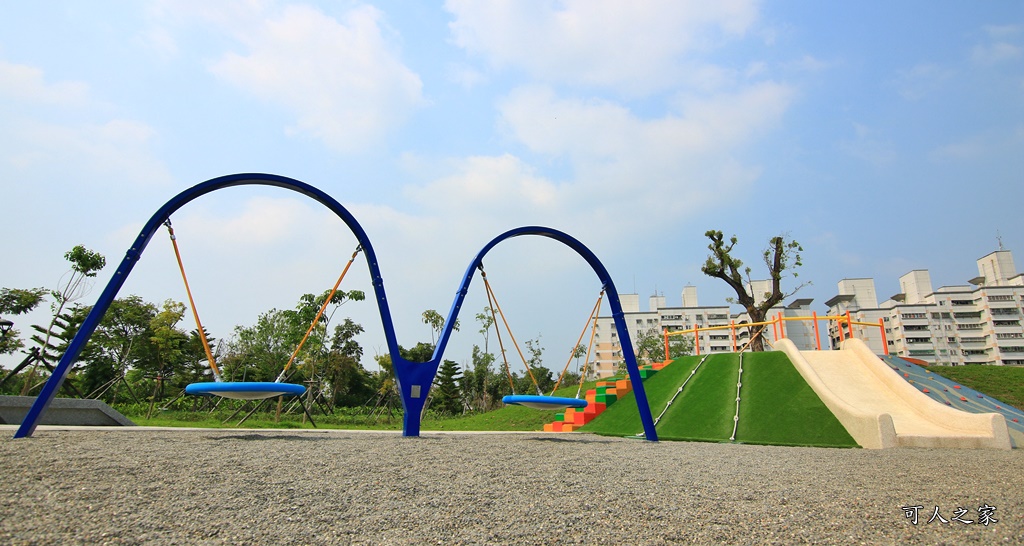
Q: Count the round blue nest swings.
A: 2